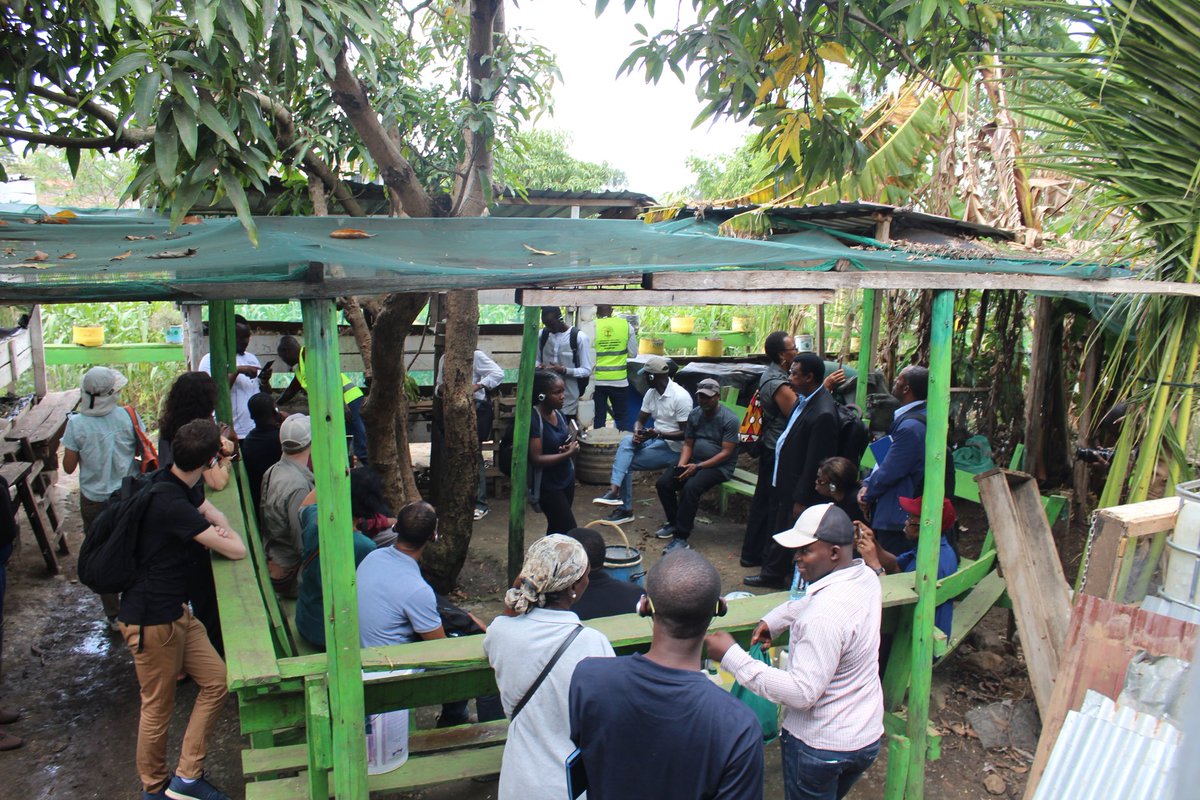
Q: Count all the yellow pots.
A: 5